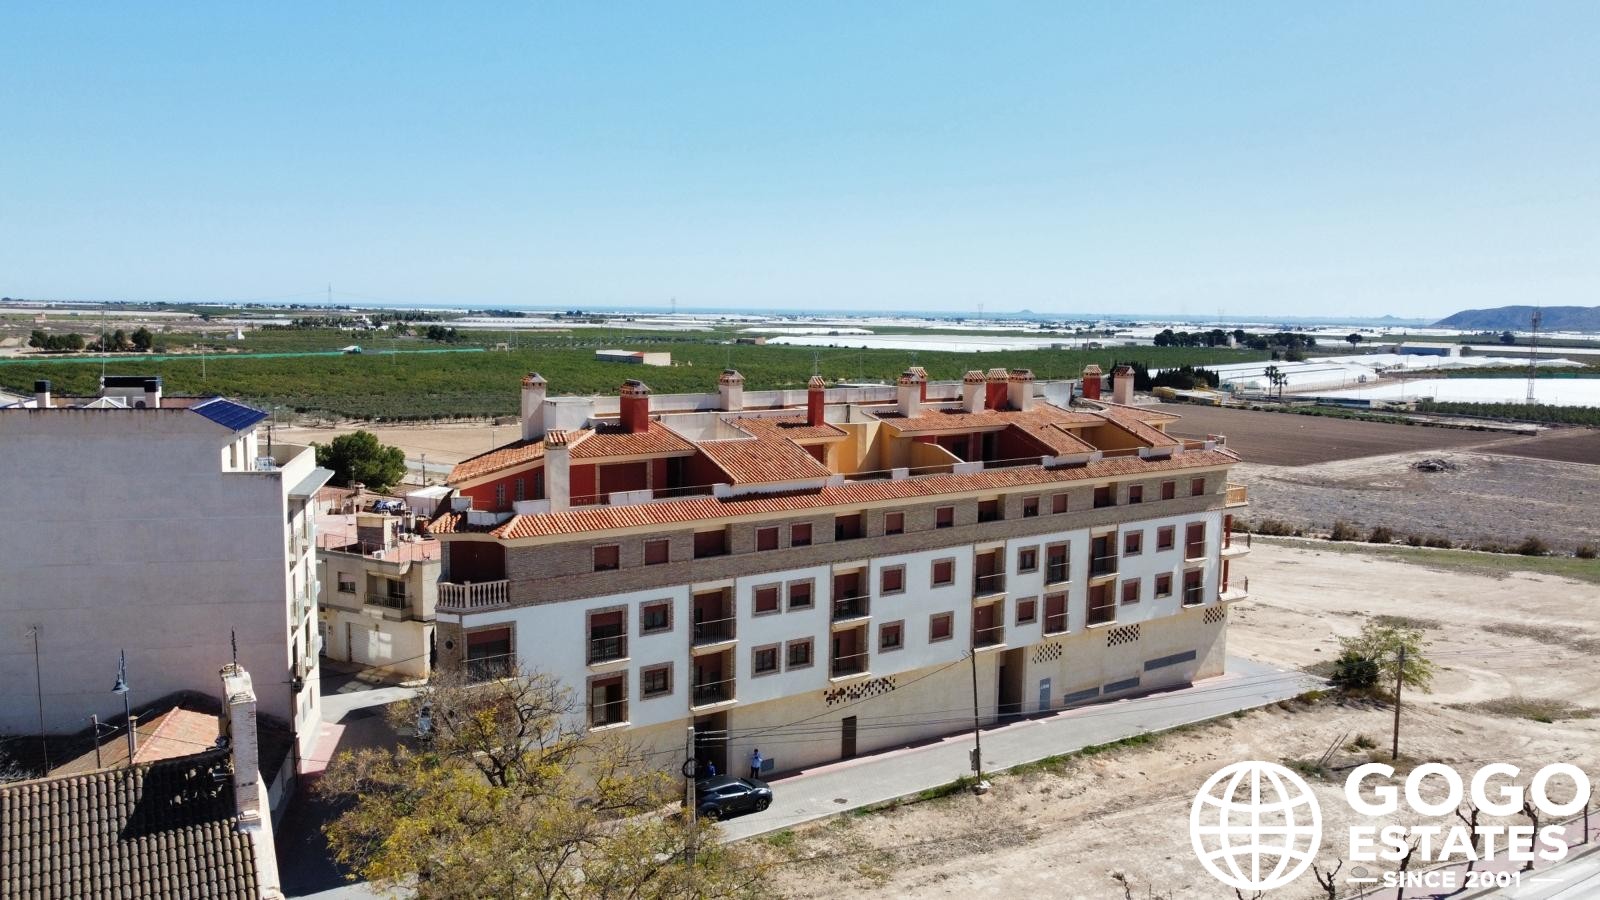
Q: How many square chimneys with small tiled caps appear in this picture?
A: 12